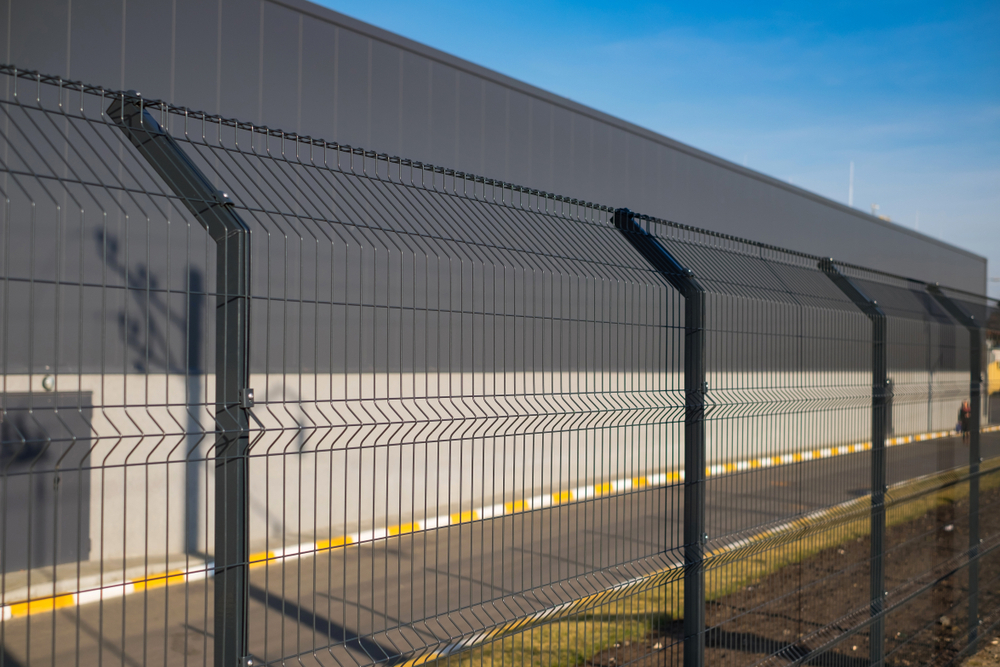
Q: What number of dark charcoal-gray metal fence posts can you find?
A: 4